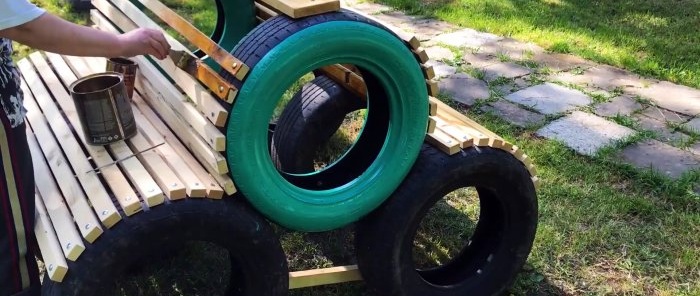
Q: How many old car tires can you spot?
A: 5